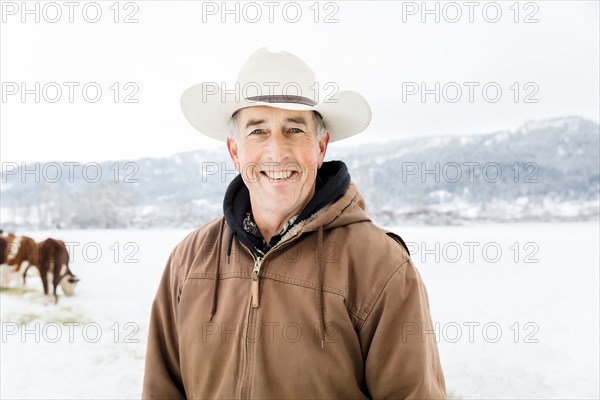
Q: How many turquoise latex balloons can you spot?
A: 0